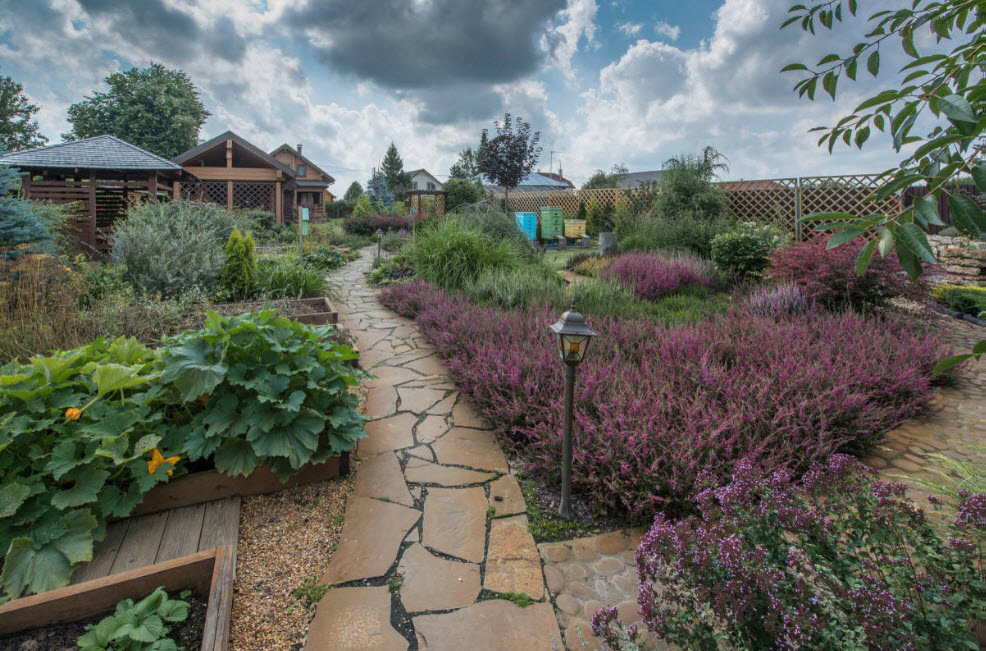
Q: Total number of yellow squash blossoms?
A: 2